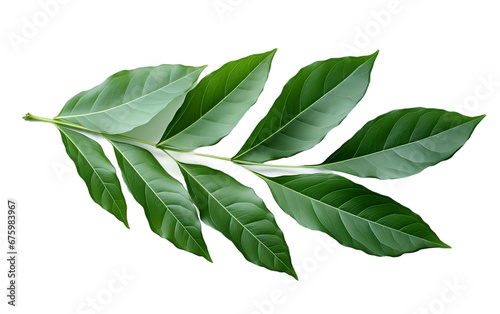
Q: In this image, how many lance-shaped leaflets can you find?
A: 8